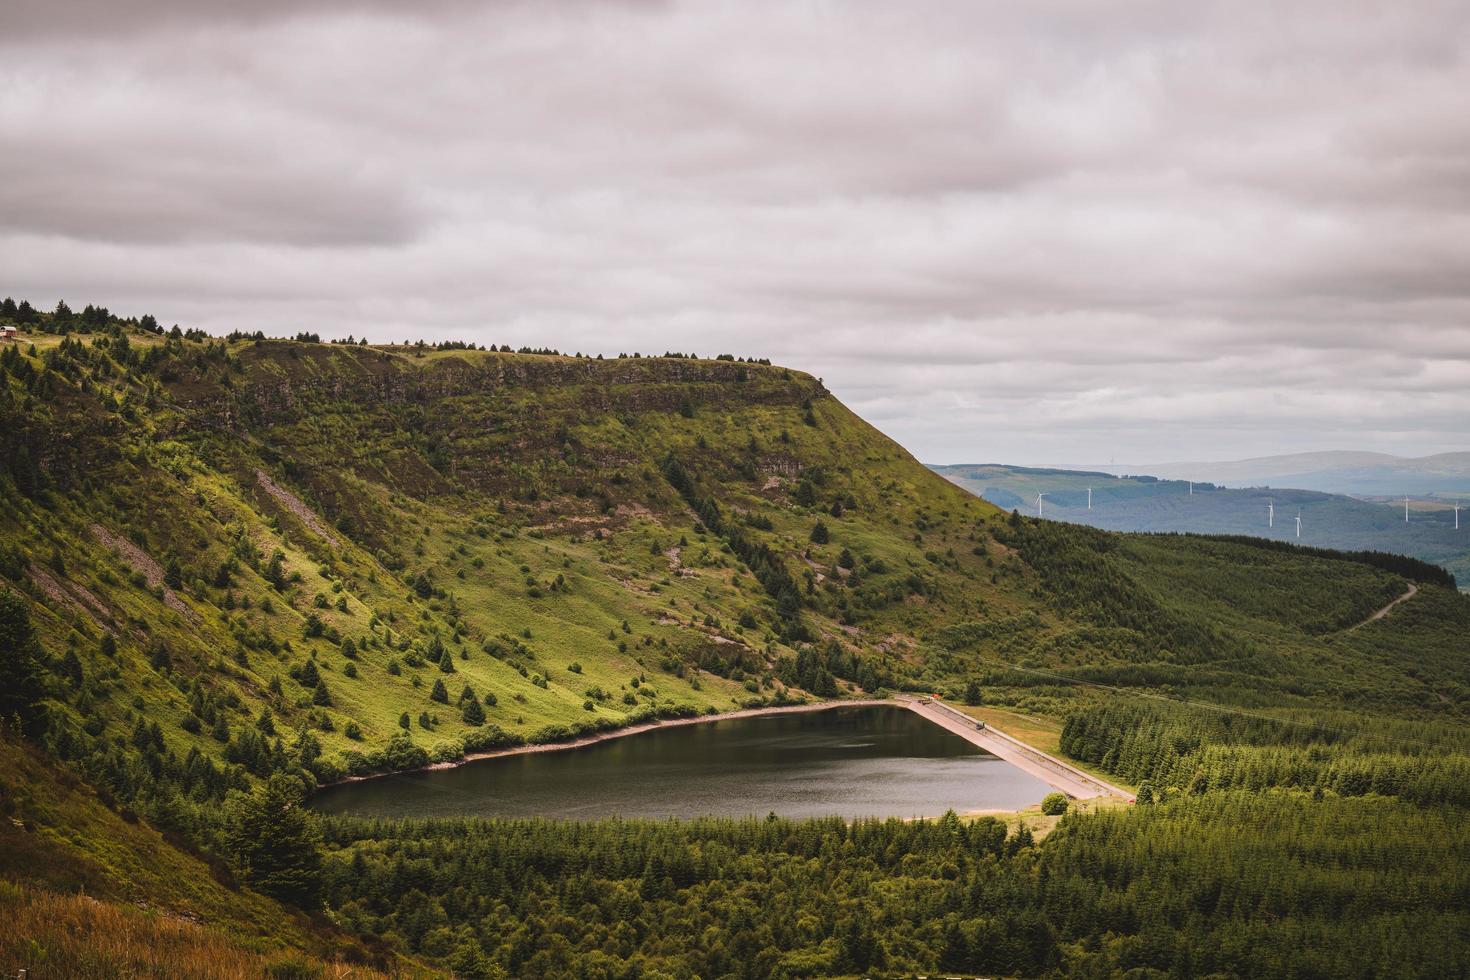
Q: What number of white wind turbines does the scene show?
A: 7